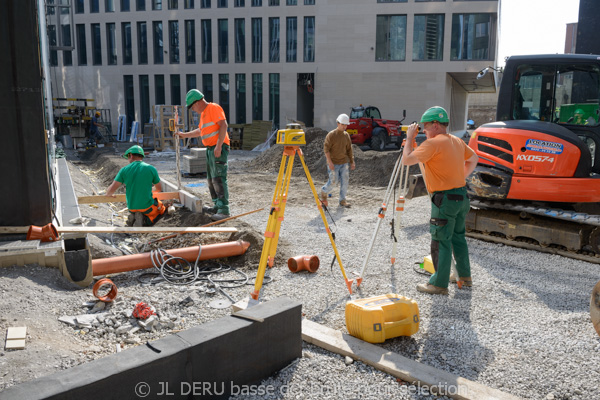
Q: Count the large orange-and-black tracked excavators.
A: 1